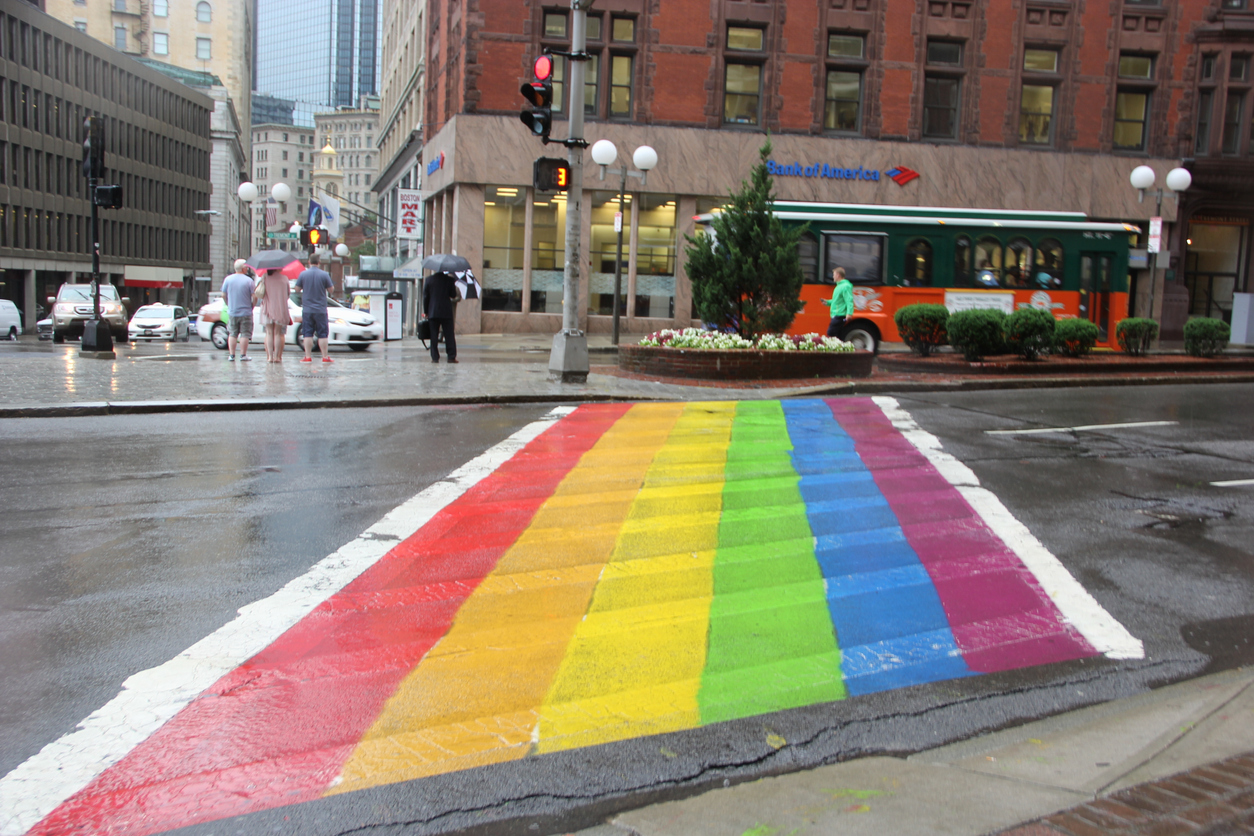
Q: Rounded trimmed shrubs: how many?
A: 6